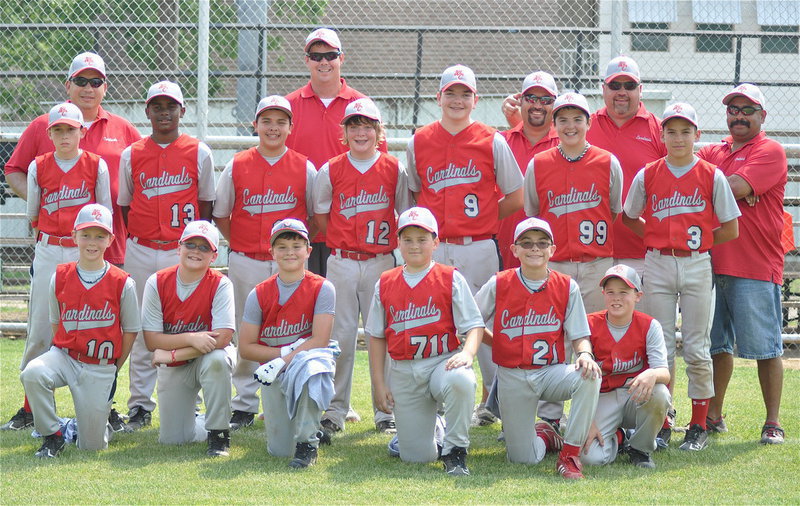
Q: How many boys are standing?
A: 7